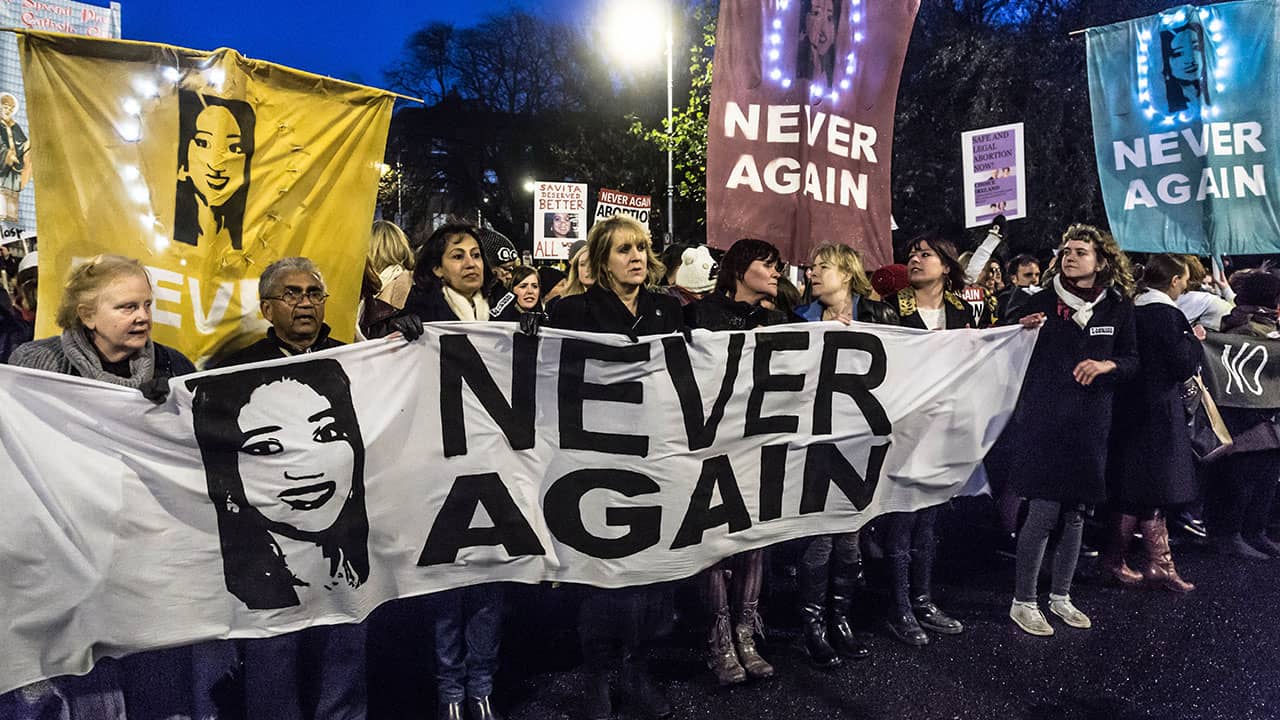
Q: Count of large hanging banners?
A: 3